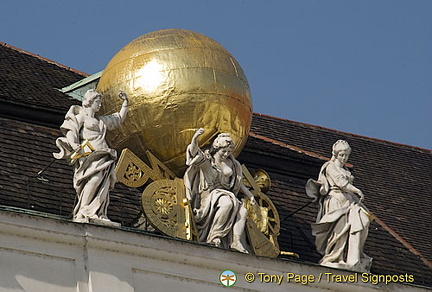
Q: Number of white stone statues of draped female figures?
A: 3